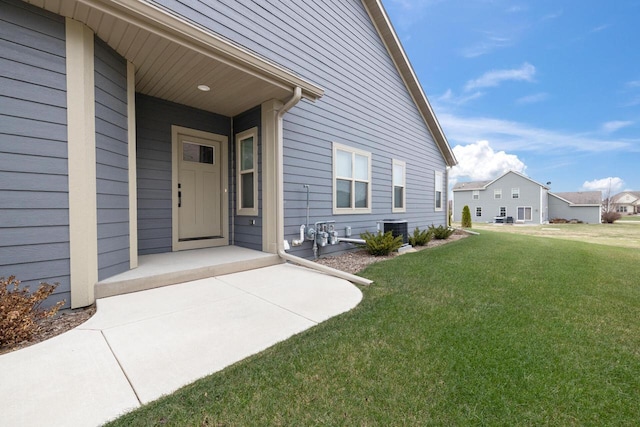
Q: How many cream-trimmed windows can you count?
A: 4